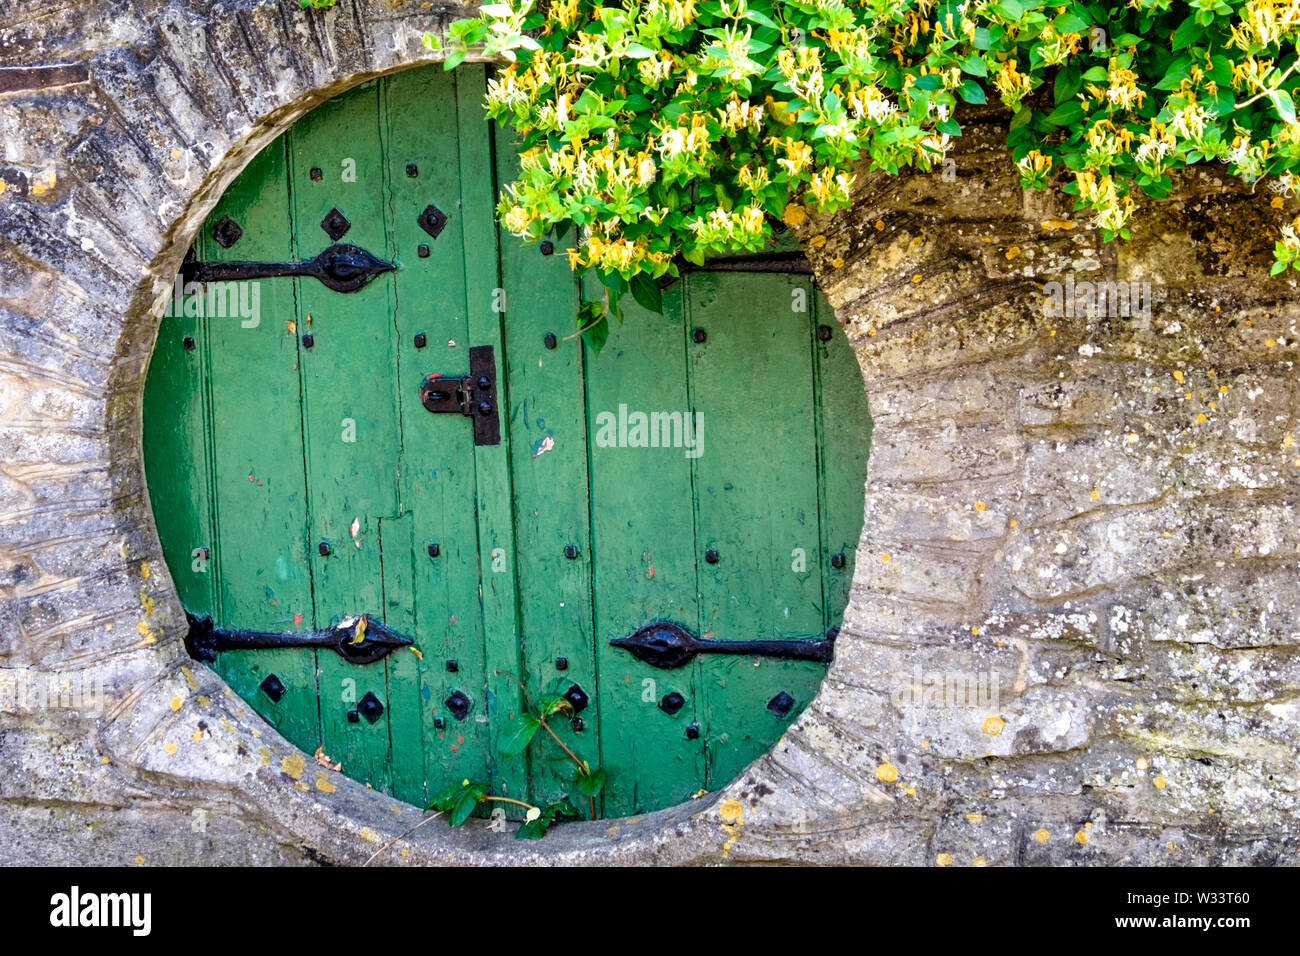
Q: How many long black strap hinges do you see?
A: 4